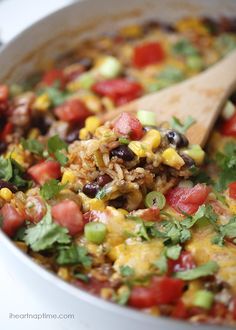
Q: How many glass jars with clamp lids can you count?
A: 0